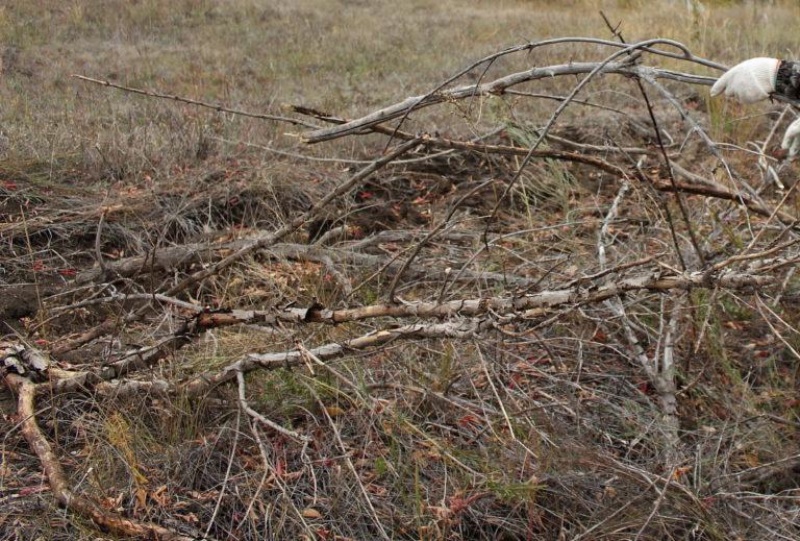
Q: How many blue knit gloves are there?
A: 0